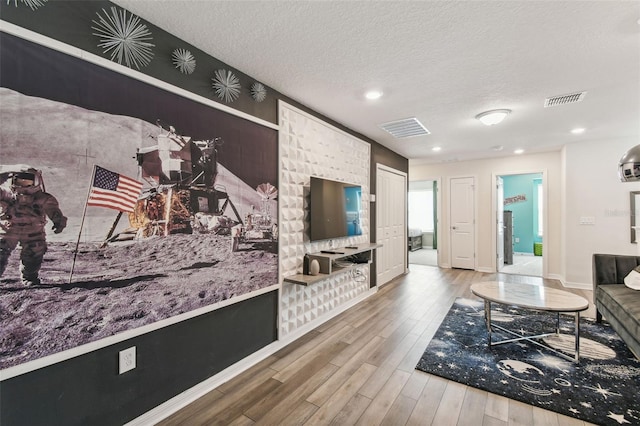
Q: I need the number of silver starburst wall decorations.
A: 5